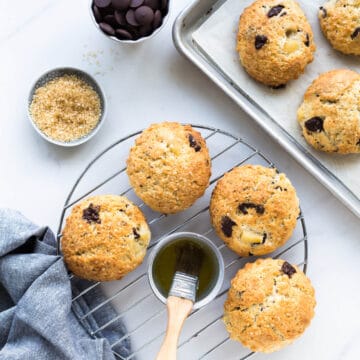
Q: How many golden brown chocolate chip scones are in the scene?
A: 7